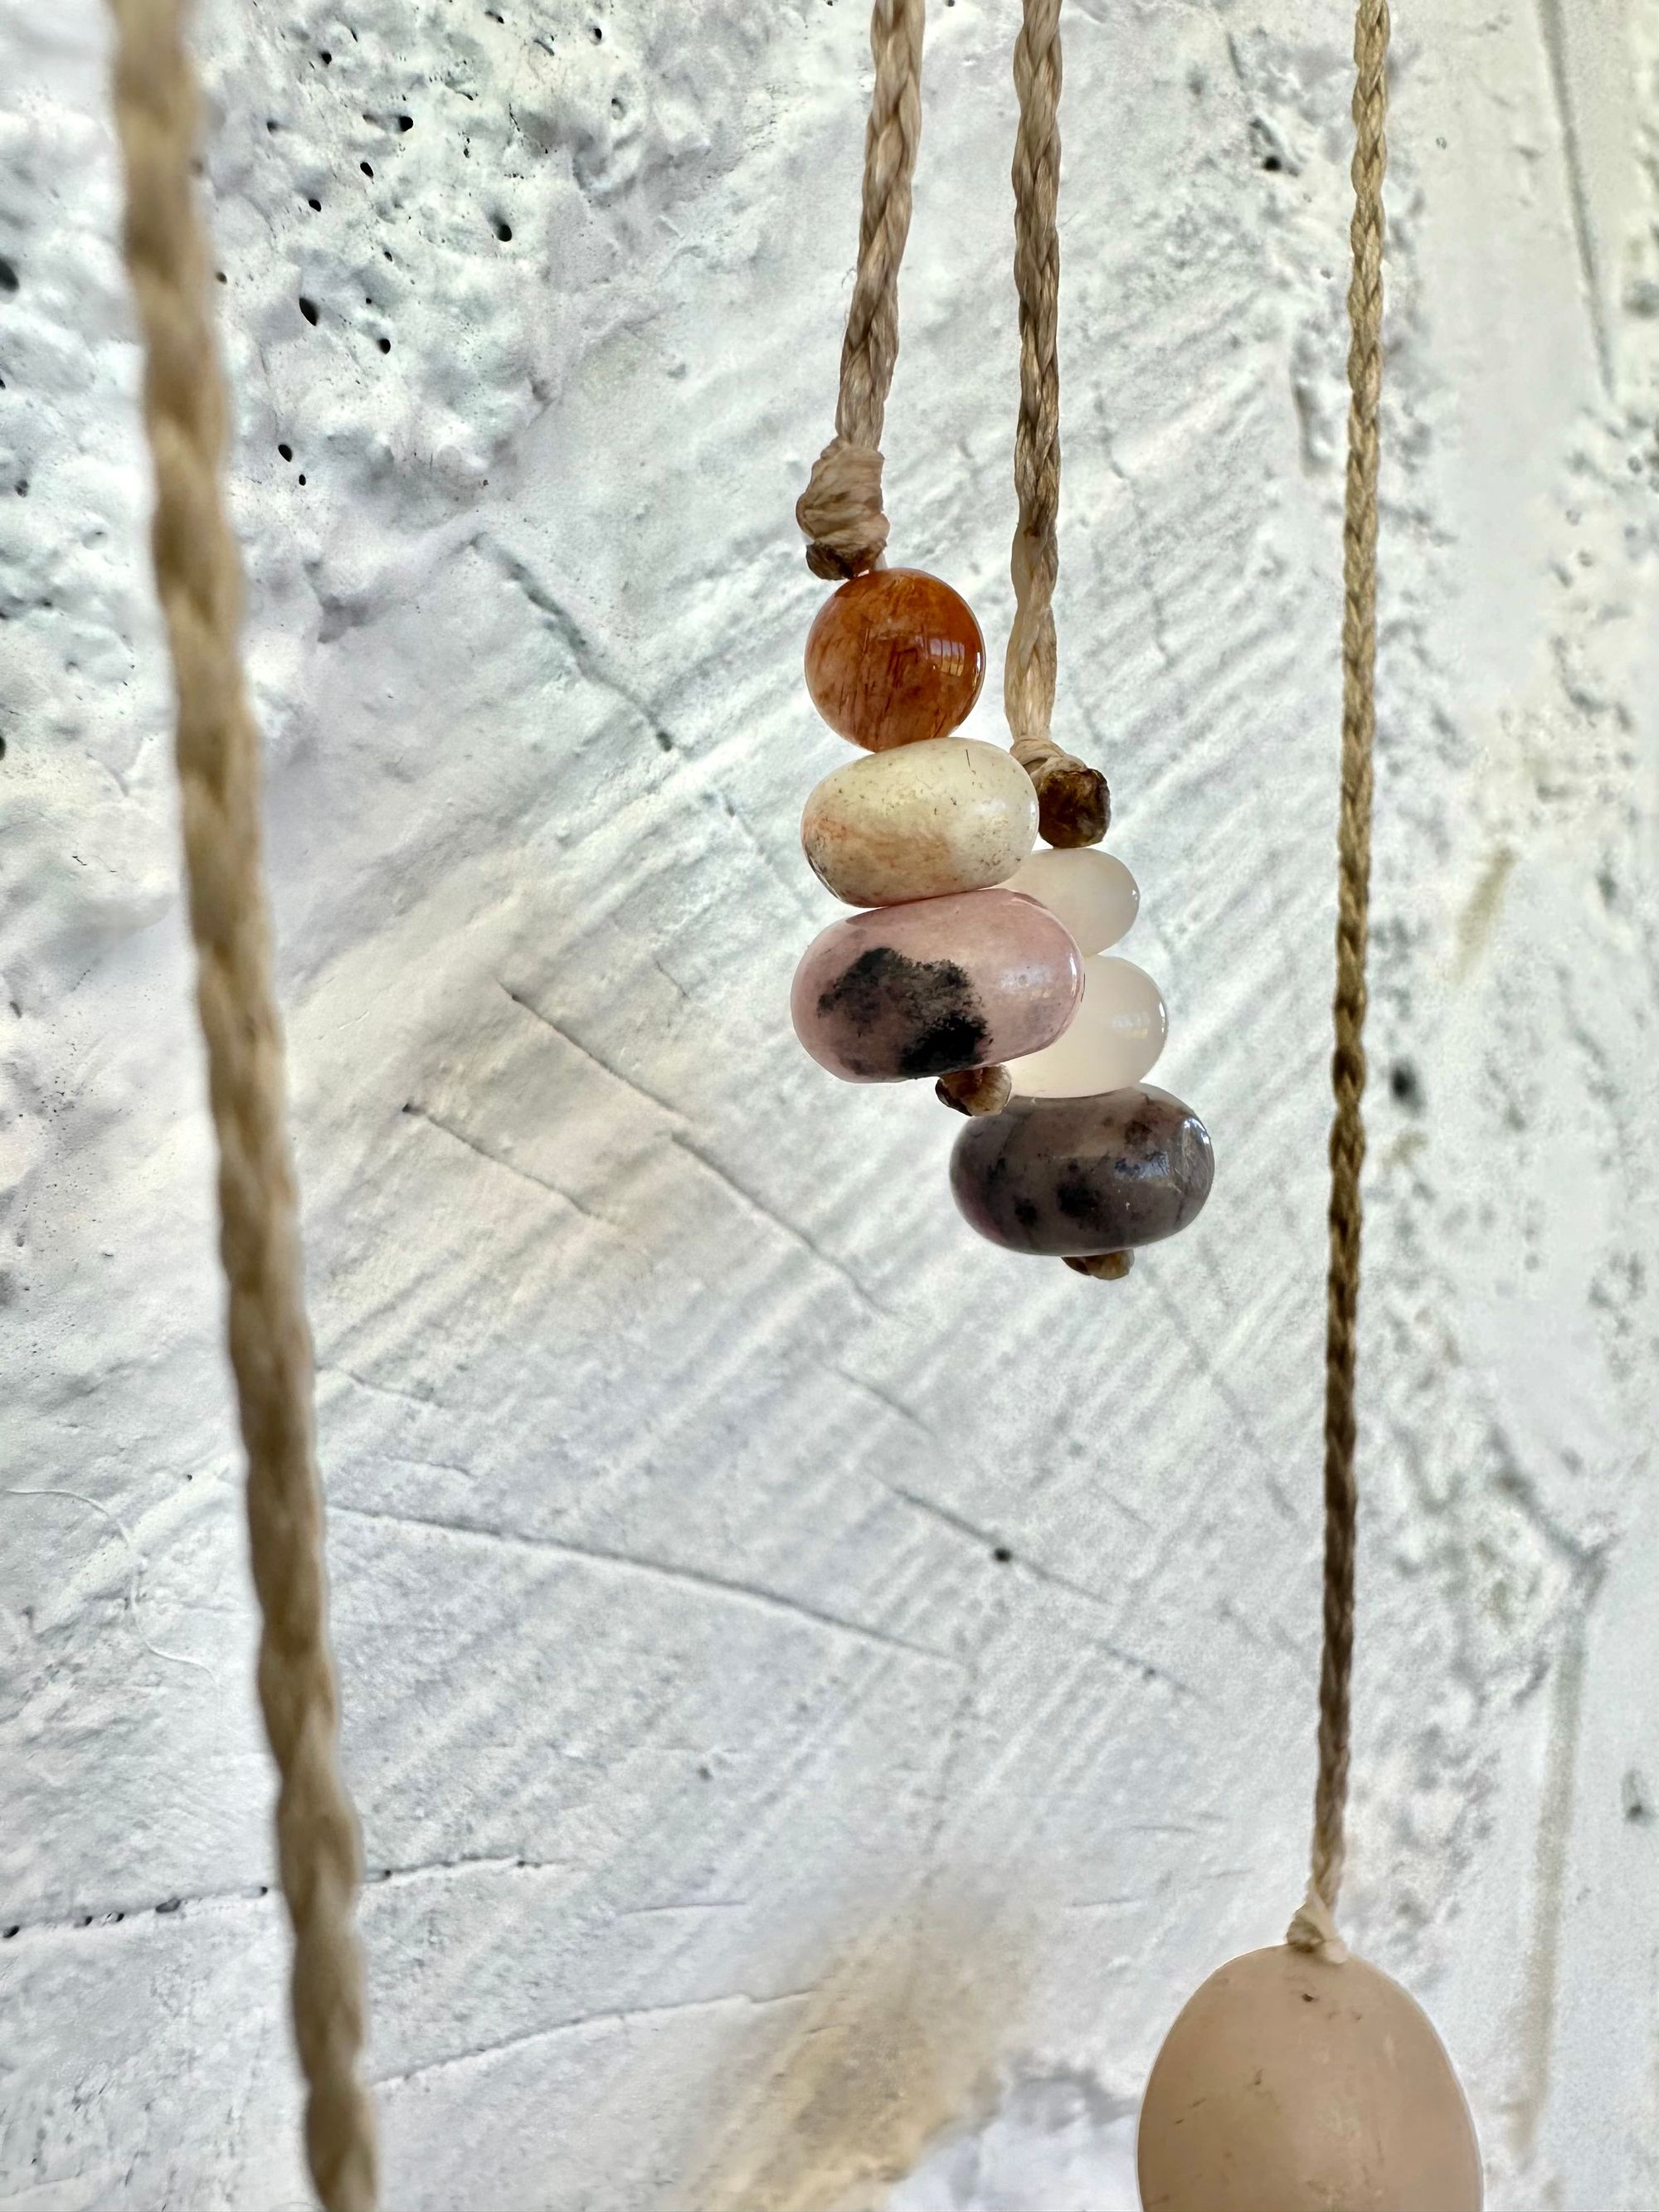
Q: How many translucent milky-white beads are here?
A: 2